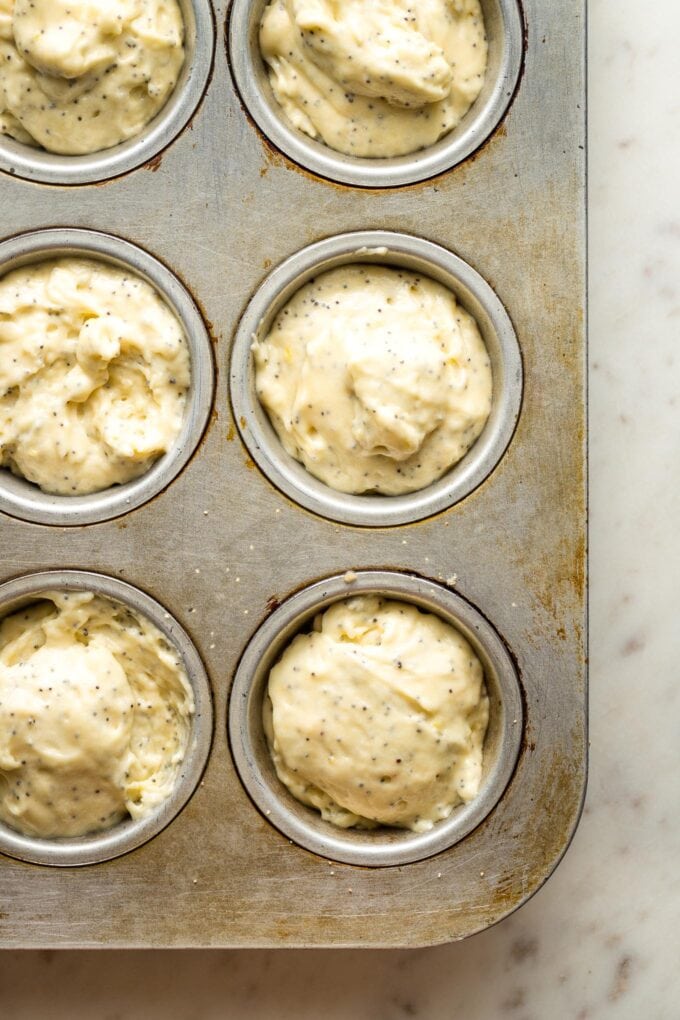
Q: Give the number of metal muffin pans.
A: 1